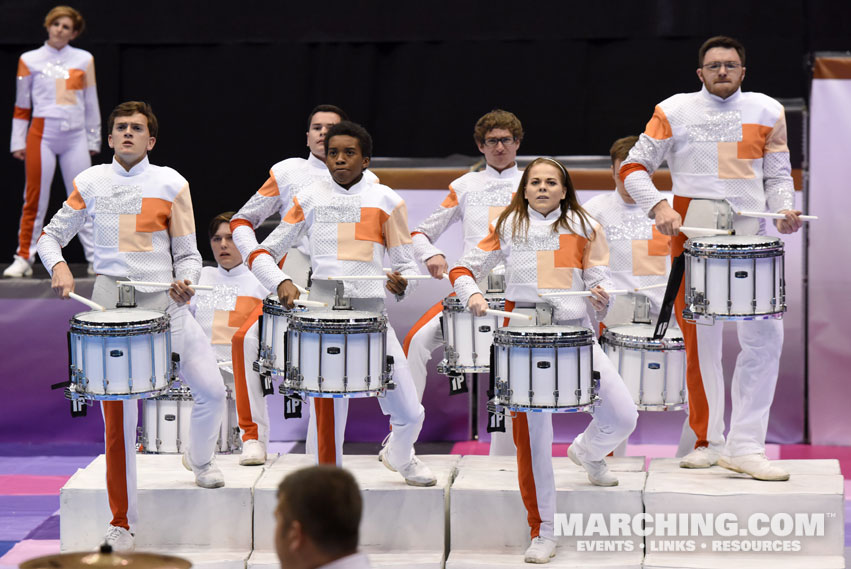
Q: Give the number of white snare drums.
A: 8